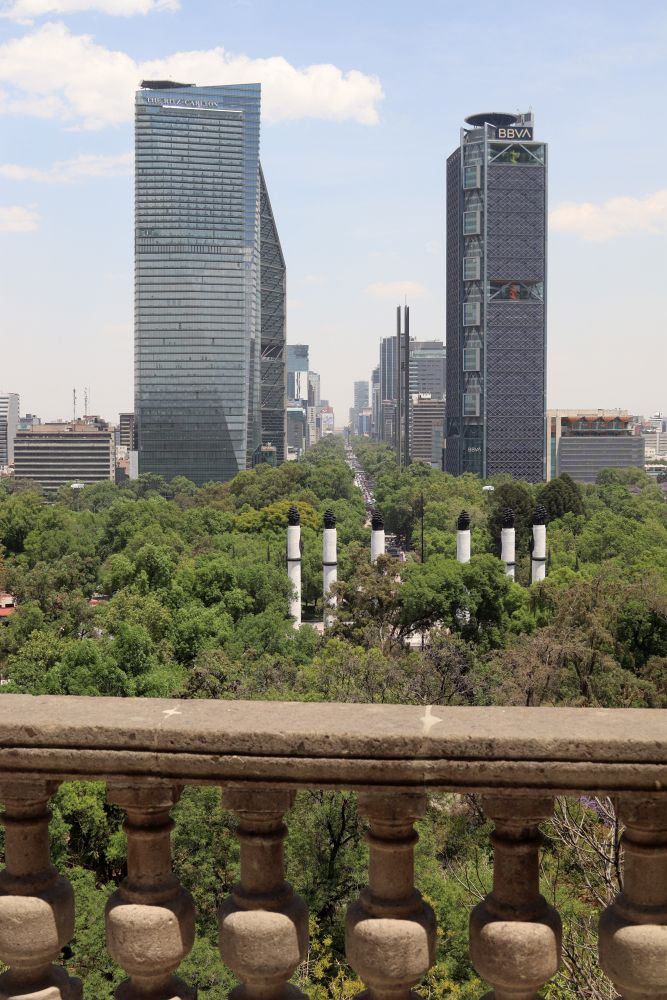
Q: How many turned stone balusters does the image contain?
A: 6